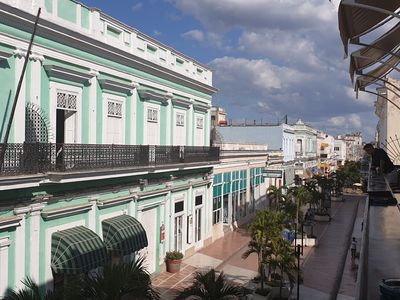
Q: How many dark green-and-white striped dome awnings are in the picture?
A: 2